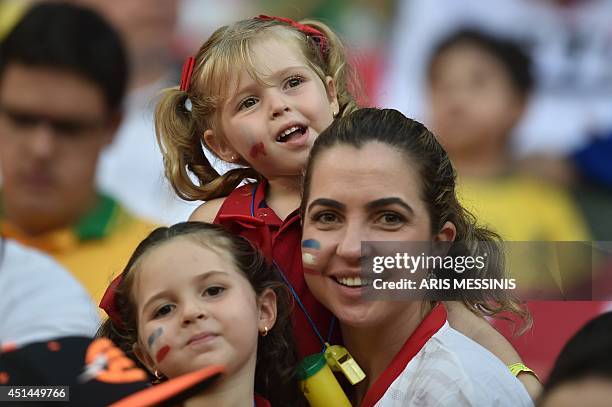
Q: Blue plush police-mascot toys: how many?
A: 0